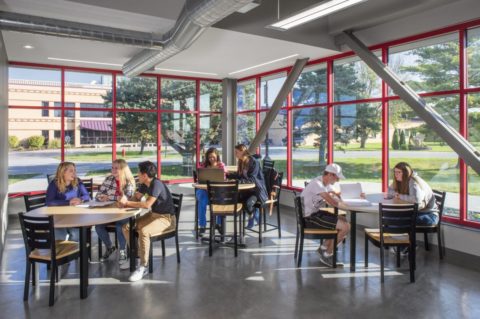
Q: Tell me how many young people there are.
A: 7